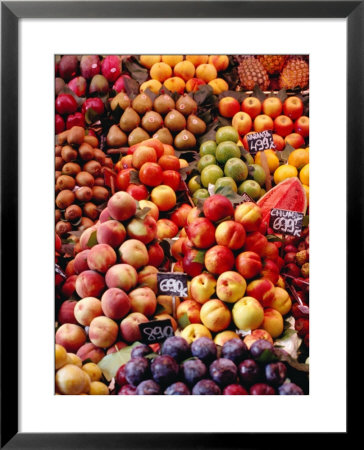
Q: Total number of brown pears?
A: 12